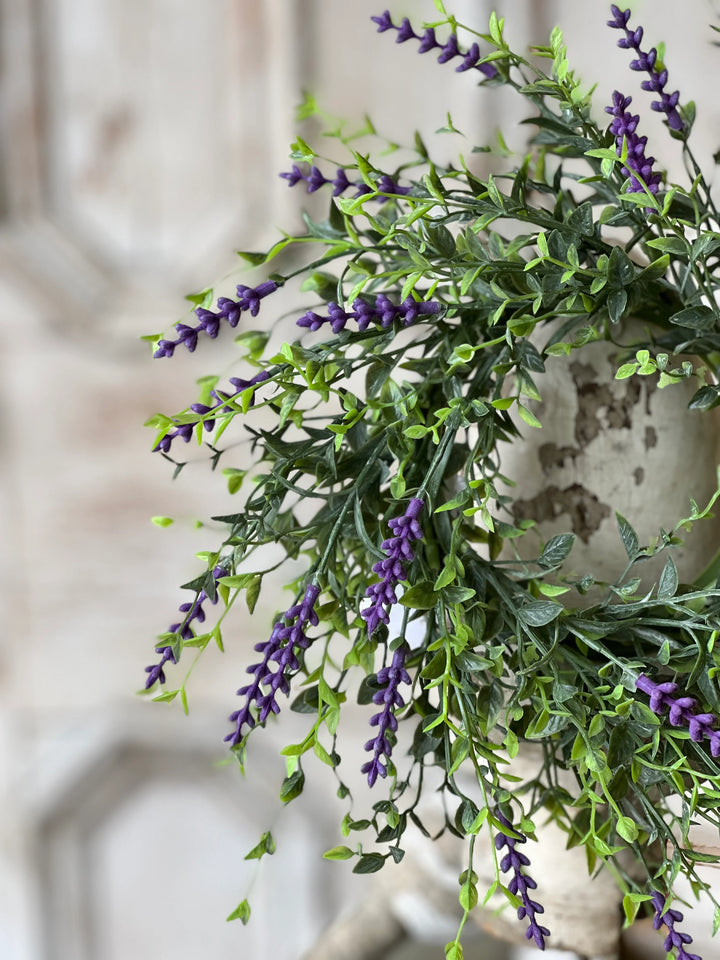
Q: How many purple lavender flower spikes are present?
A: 15